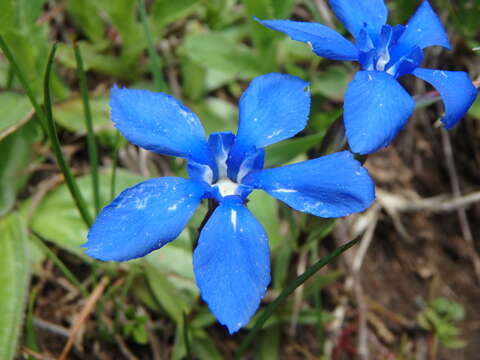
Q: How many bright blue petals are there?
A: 10